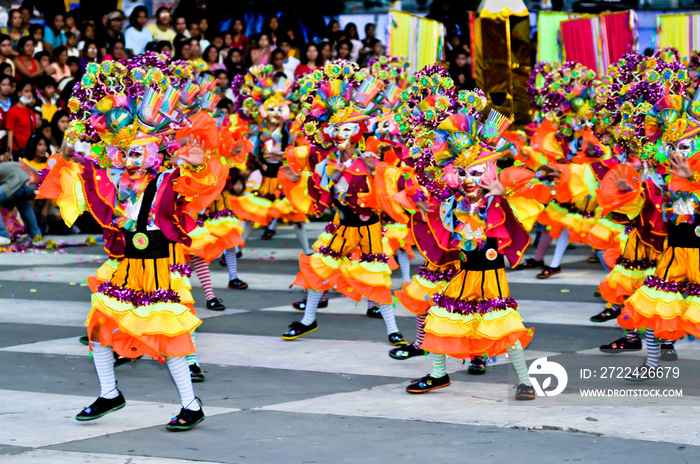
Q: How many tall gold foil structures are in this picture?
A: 1